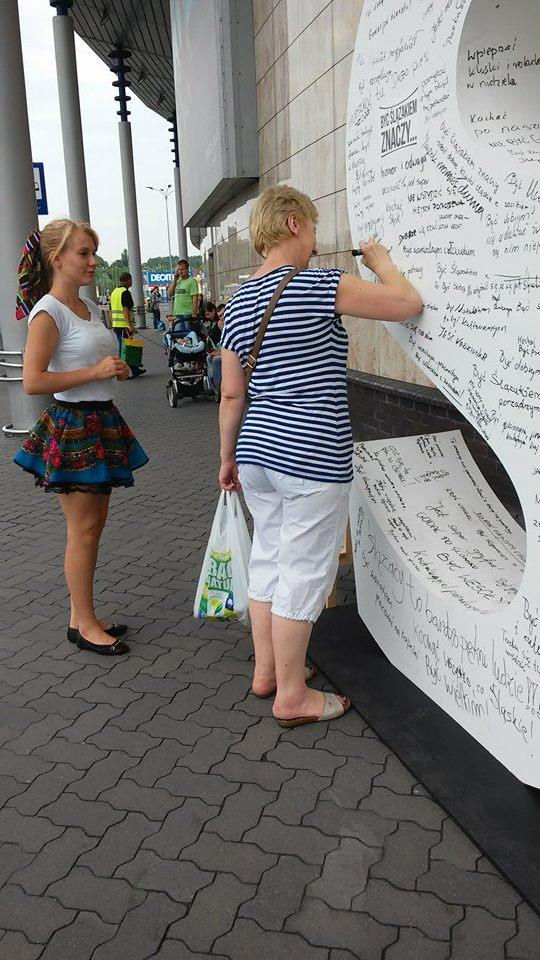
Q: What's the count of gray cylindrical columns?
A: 4